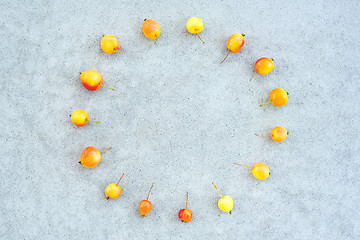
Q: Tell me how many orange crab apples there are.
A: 13